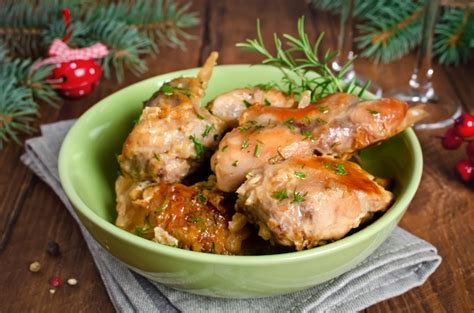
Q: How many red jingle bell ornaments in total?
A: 1